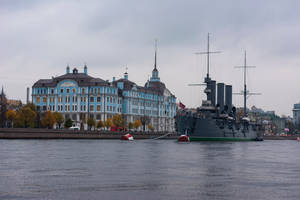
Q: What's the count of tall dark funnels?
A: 3